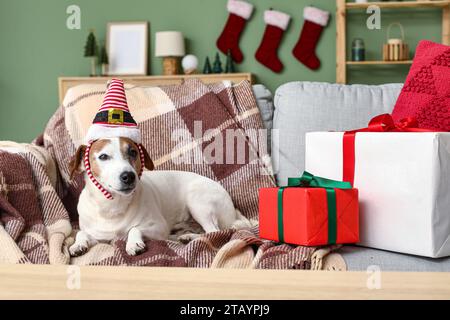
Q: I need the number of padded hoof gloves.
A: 0